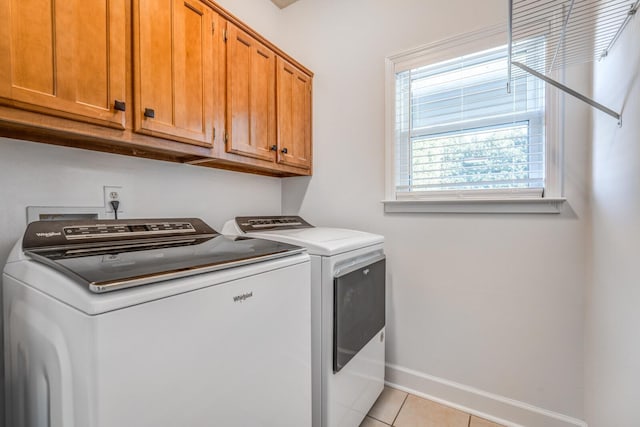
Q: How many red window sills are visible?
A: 0